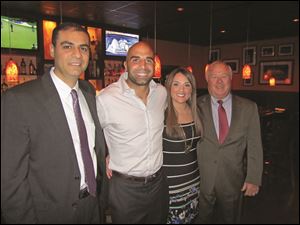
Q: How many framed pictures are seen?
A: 7